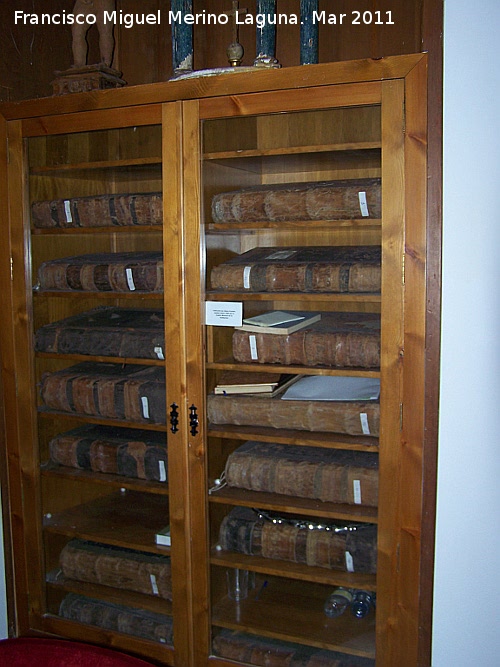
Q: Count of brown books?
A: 14